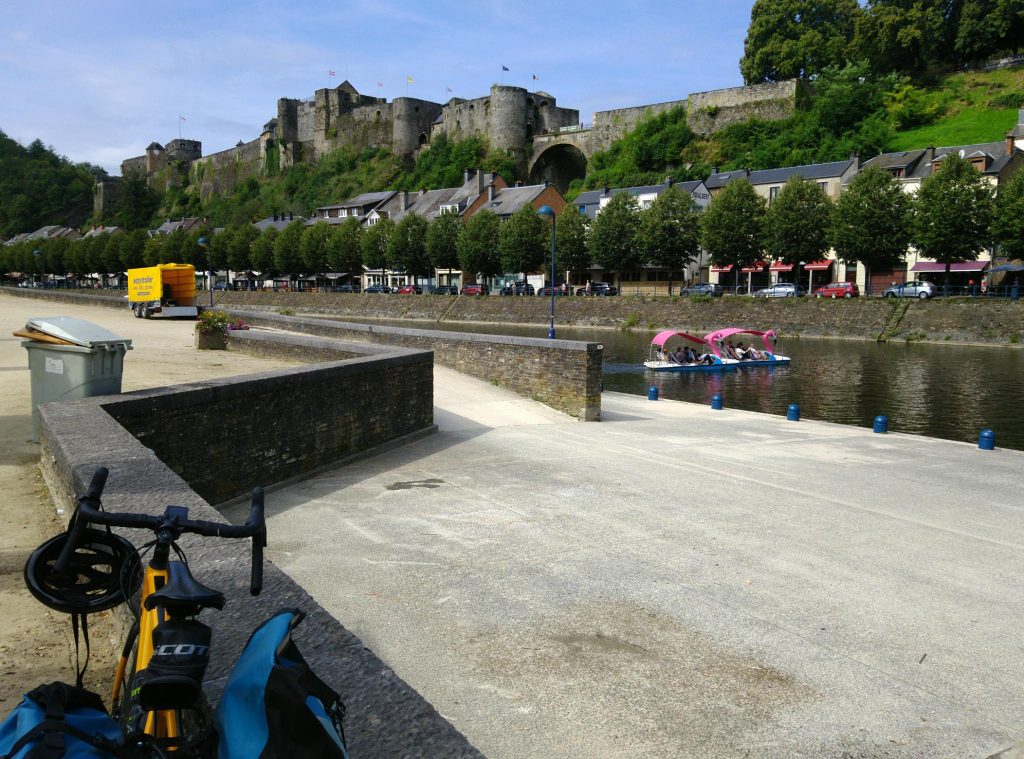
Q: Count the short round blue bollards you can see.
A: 5